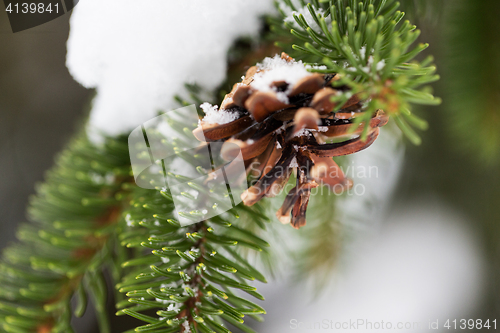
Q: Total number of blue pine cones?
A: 0